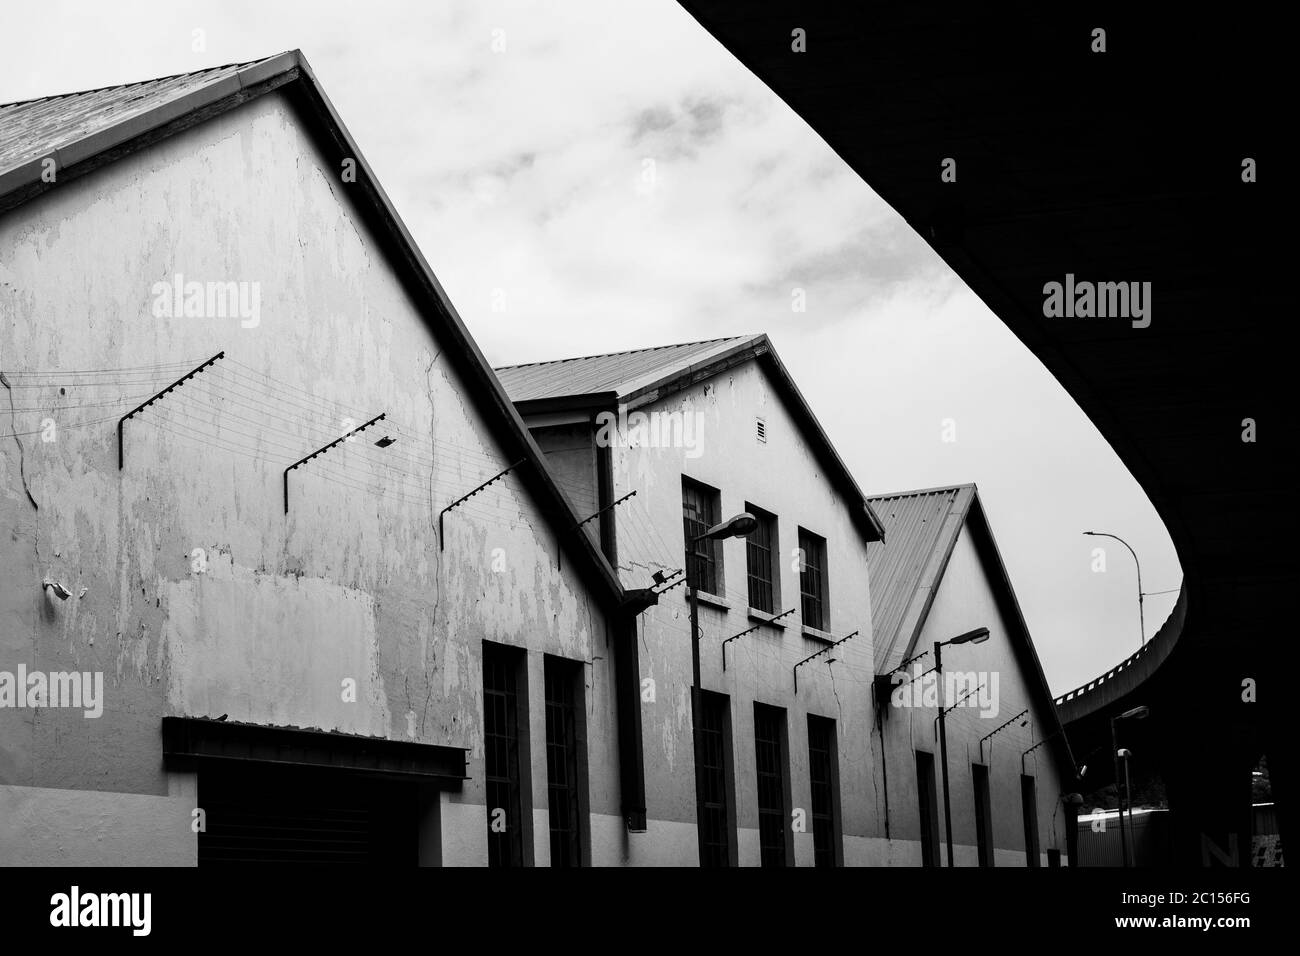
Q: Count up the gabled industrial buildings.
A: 3